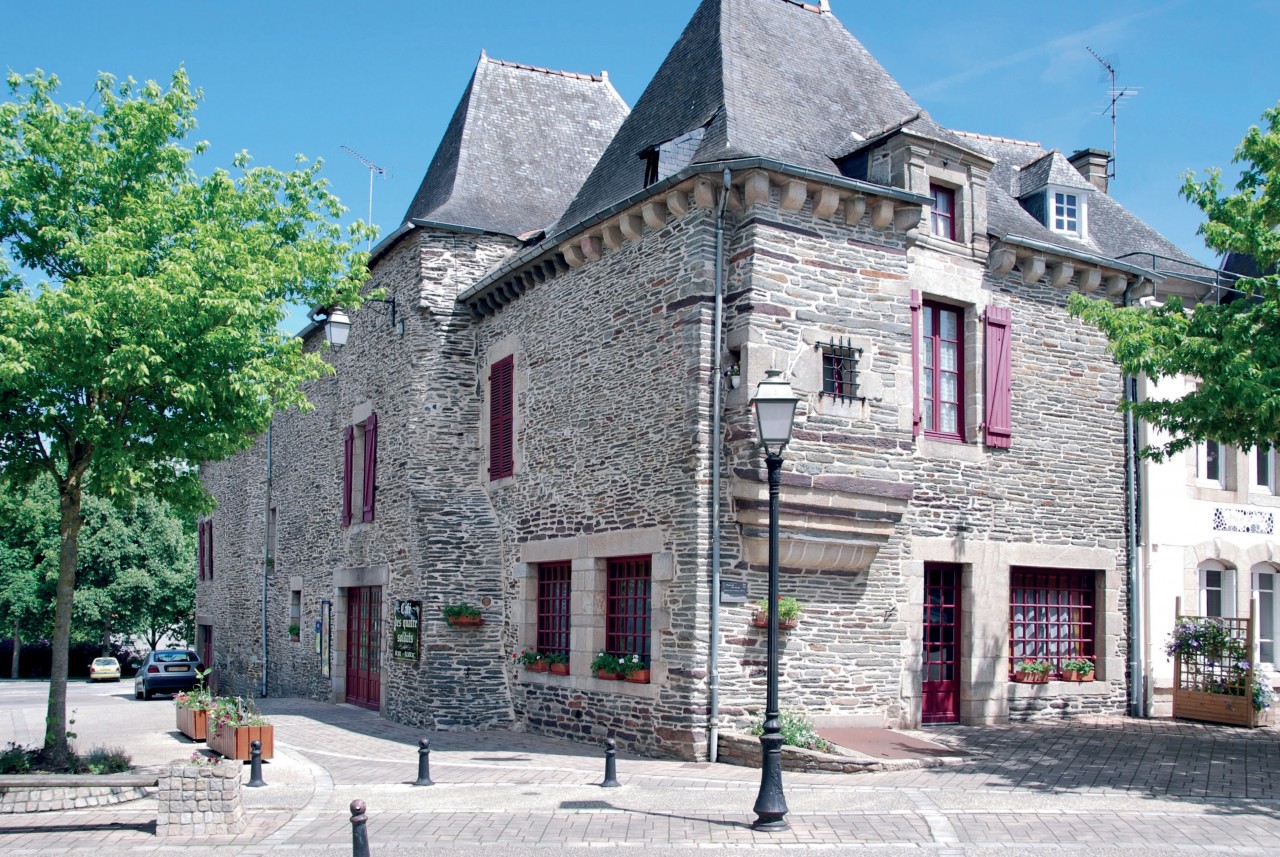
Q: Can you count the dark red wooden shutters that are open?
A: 6